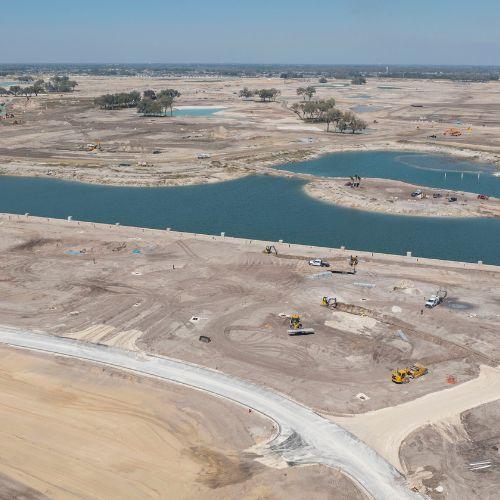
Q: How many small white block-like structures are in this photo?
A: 9